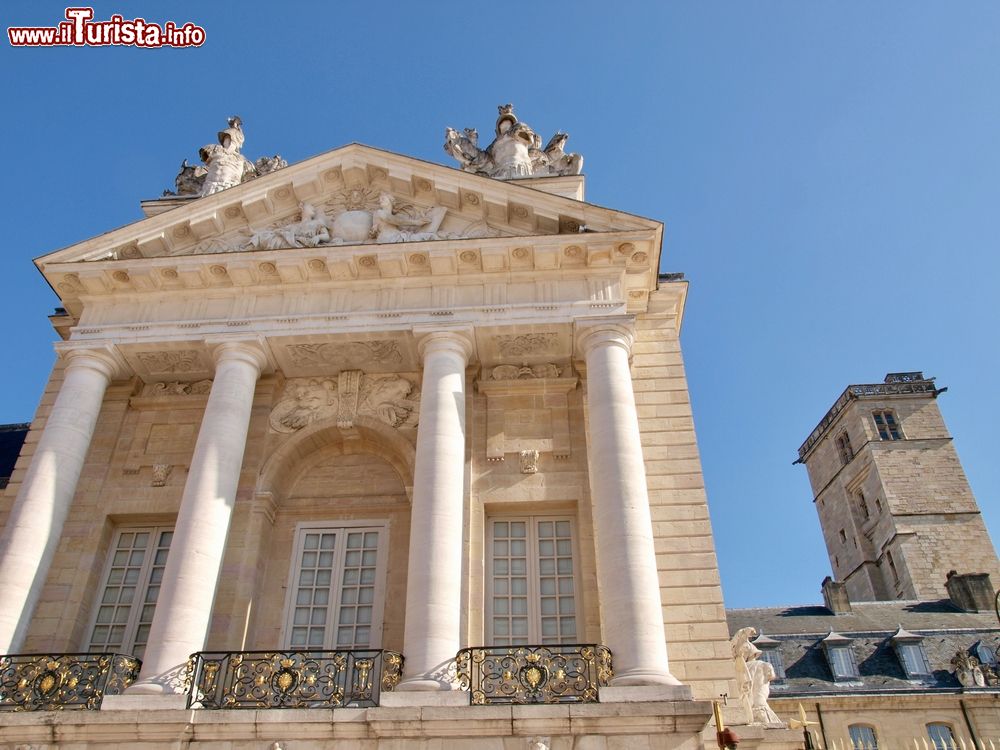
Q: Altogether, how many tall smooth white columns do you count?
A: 4